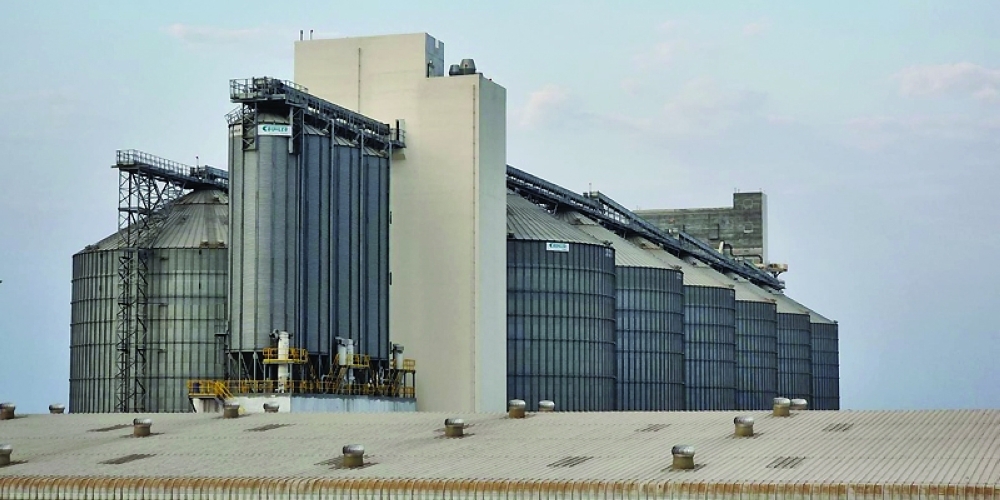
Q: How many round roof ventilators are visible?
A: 14